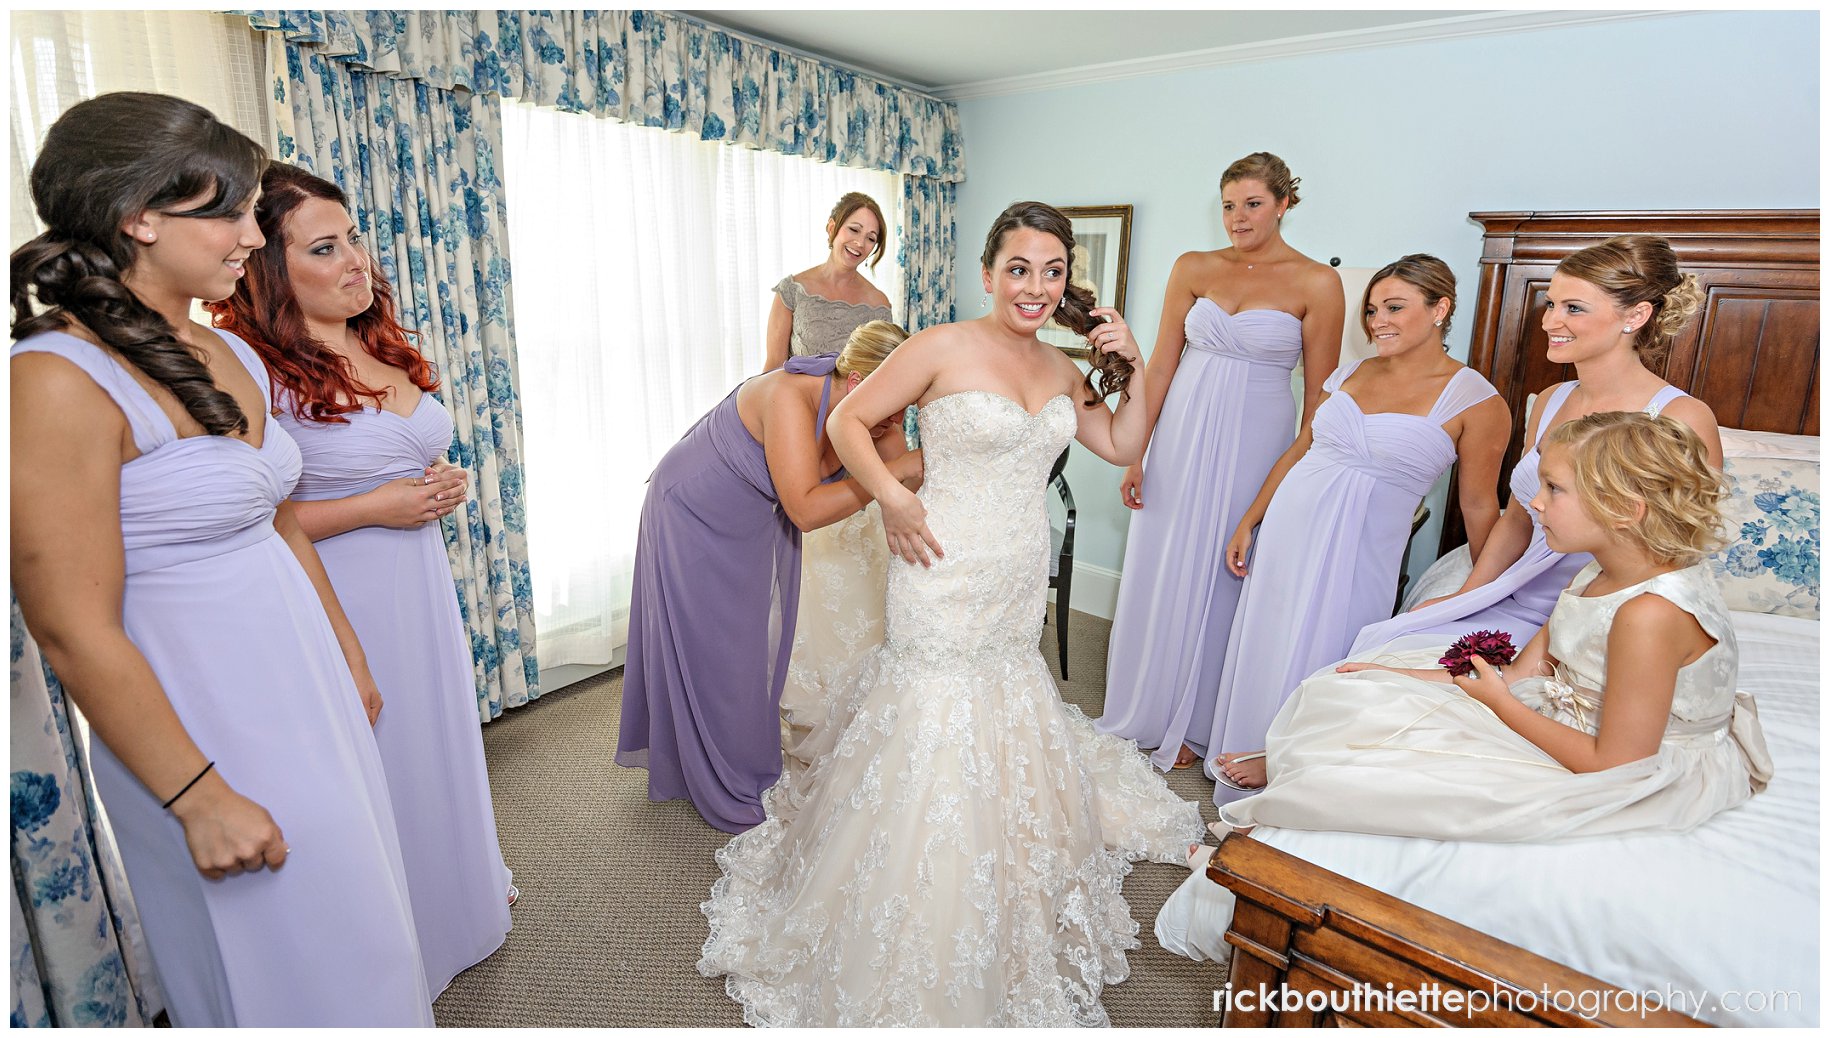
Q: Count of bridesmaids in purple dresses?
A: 6